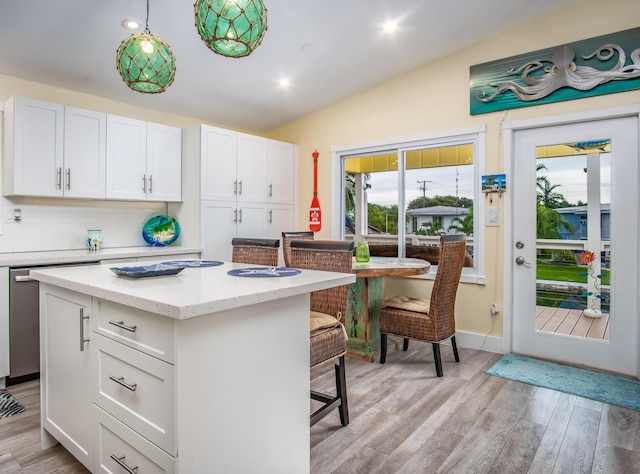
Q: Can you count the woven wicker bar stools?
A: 2